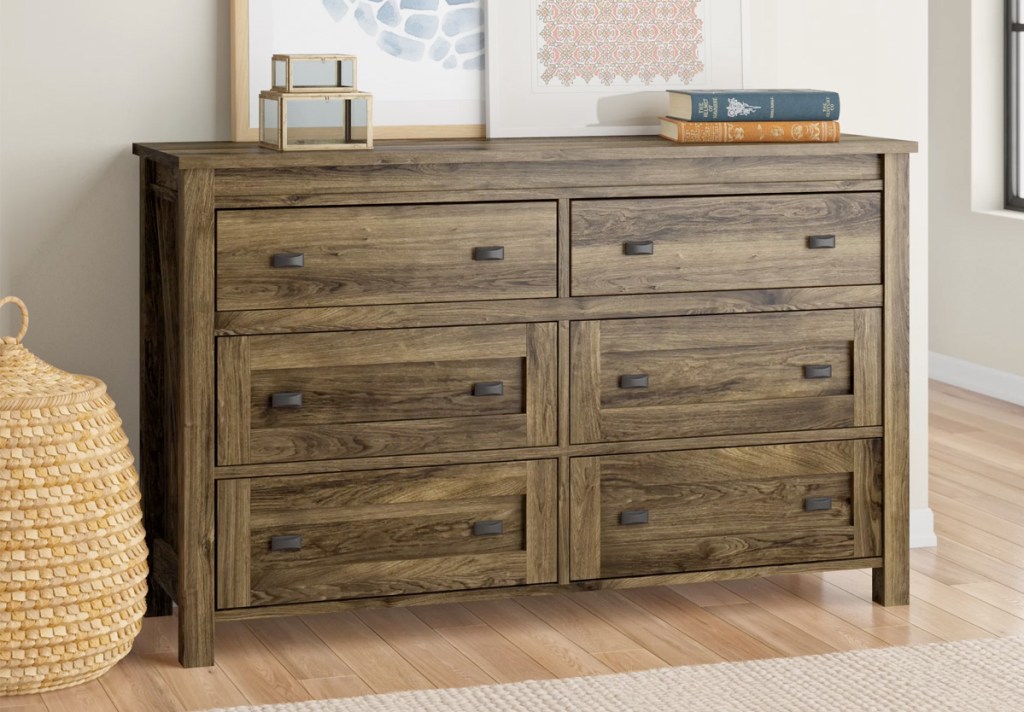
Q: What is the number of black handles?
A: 12